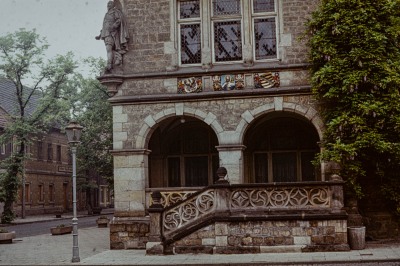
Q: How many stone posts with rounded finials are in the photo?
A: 3